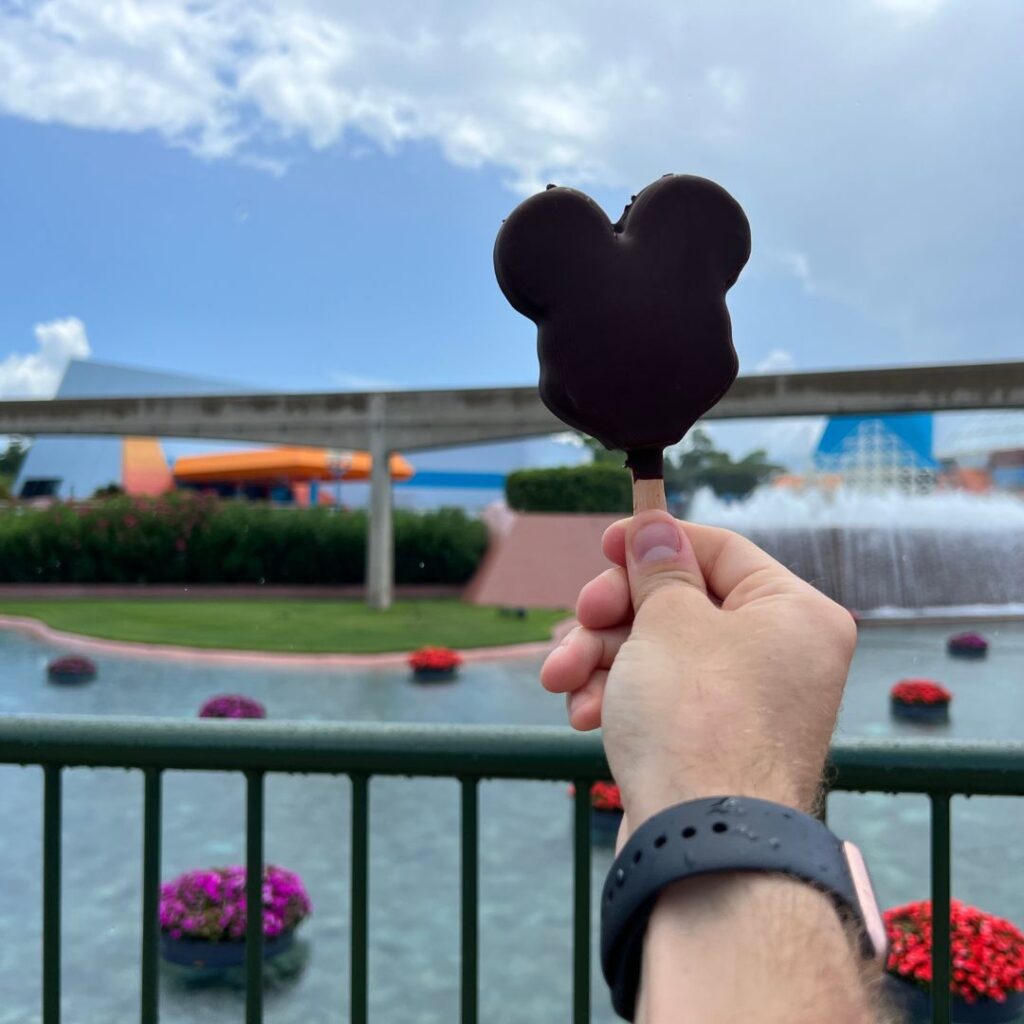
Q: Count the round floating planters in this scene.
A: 8